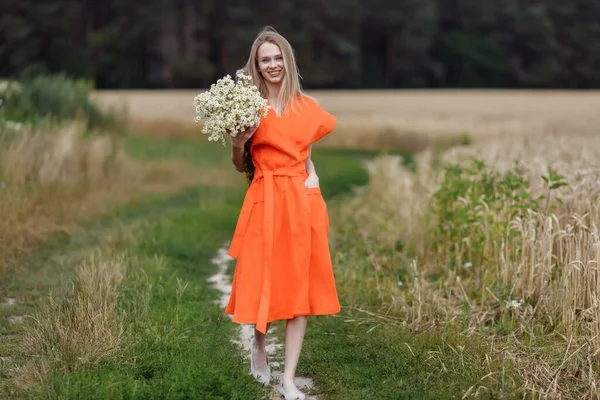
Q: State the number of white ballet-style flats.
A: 2